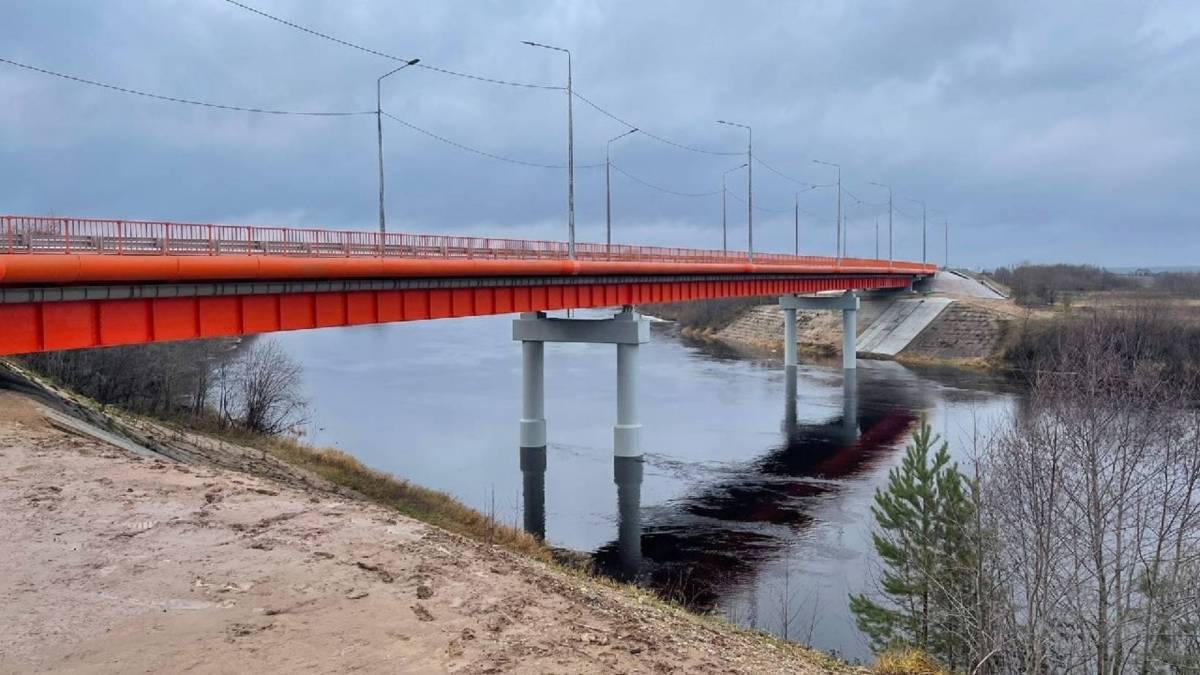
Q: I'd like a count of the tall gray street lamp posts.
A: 12